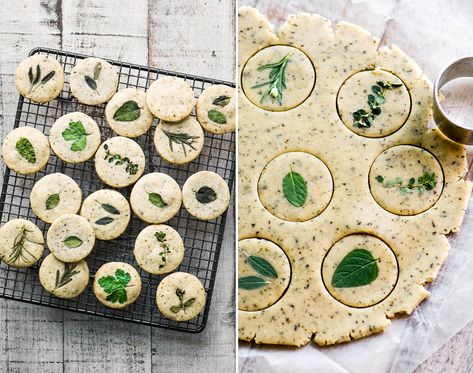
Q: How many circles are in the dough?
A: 6